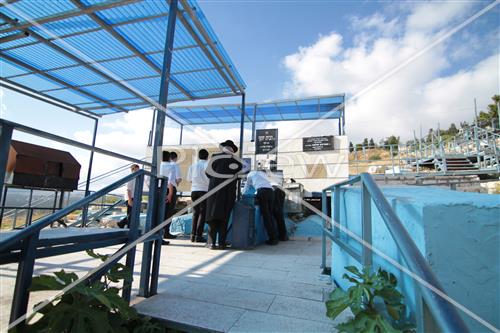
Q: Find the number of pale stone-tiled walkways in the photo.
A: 1